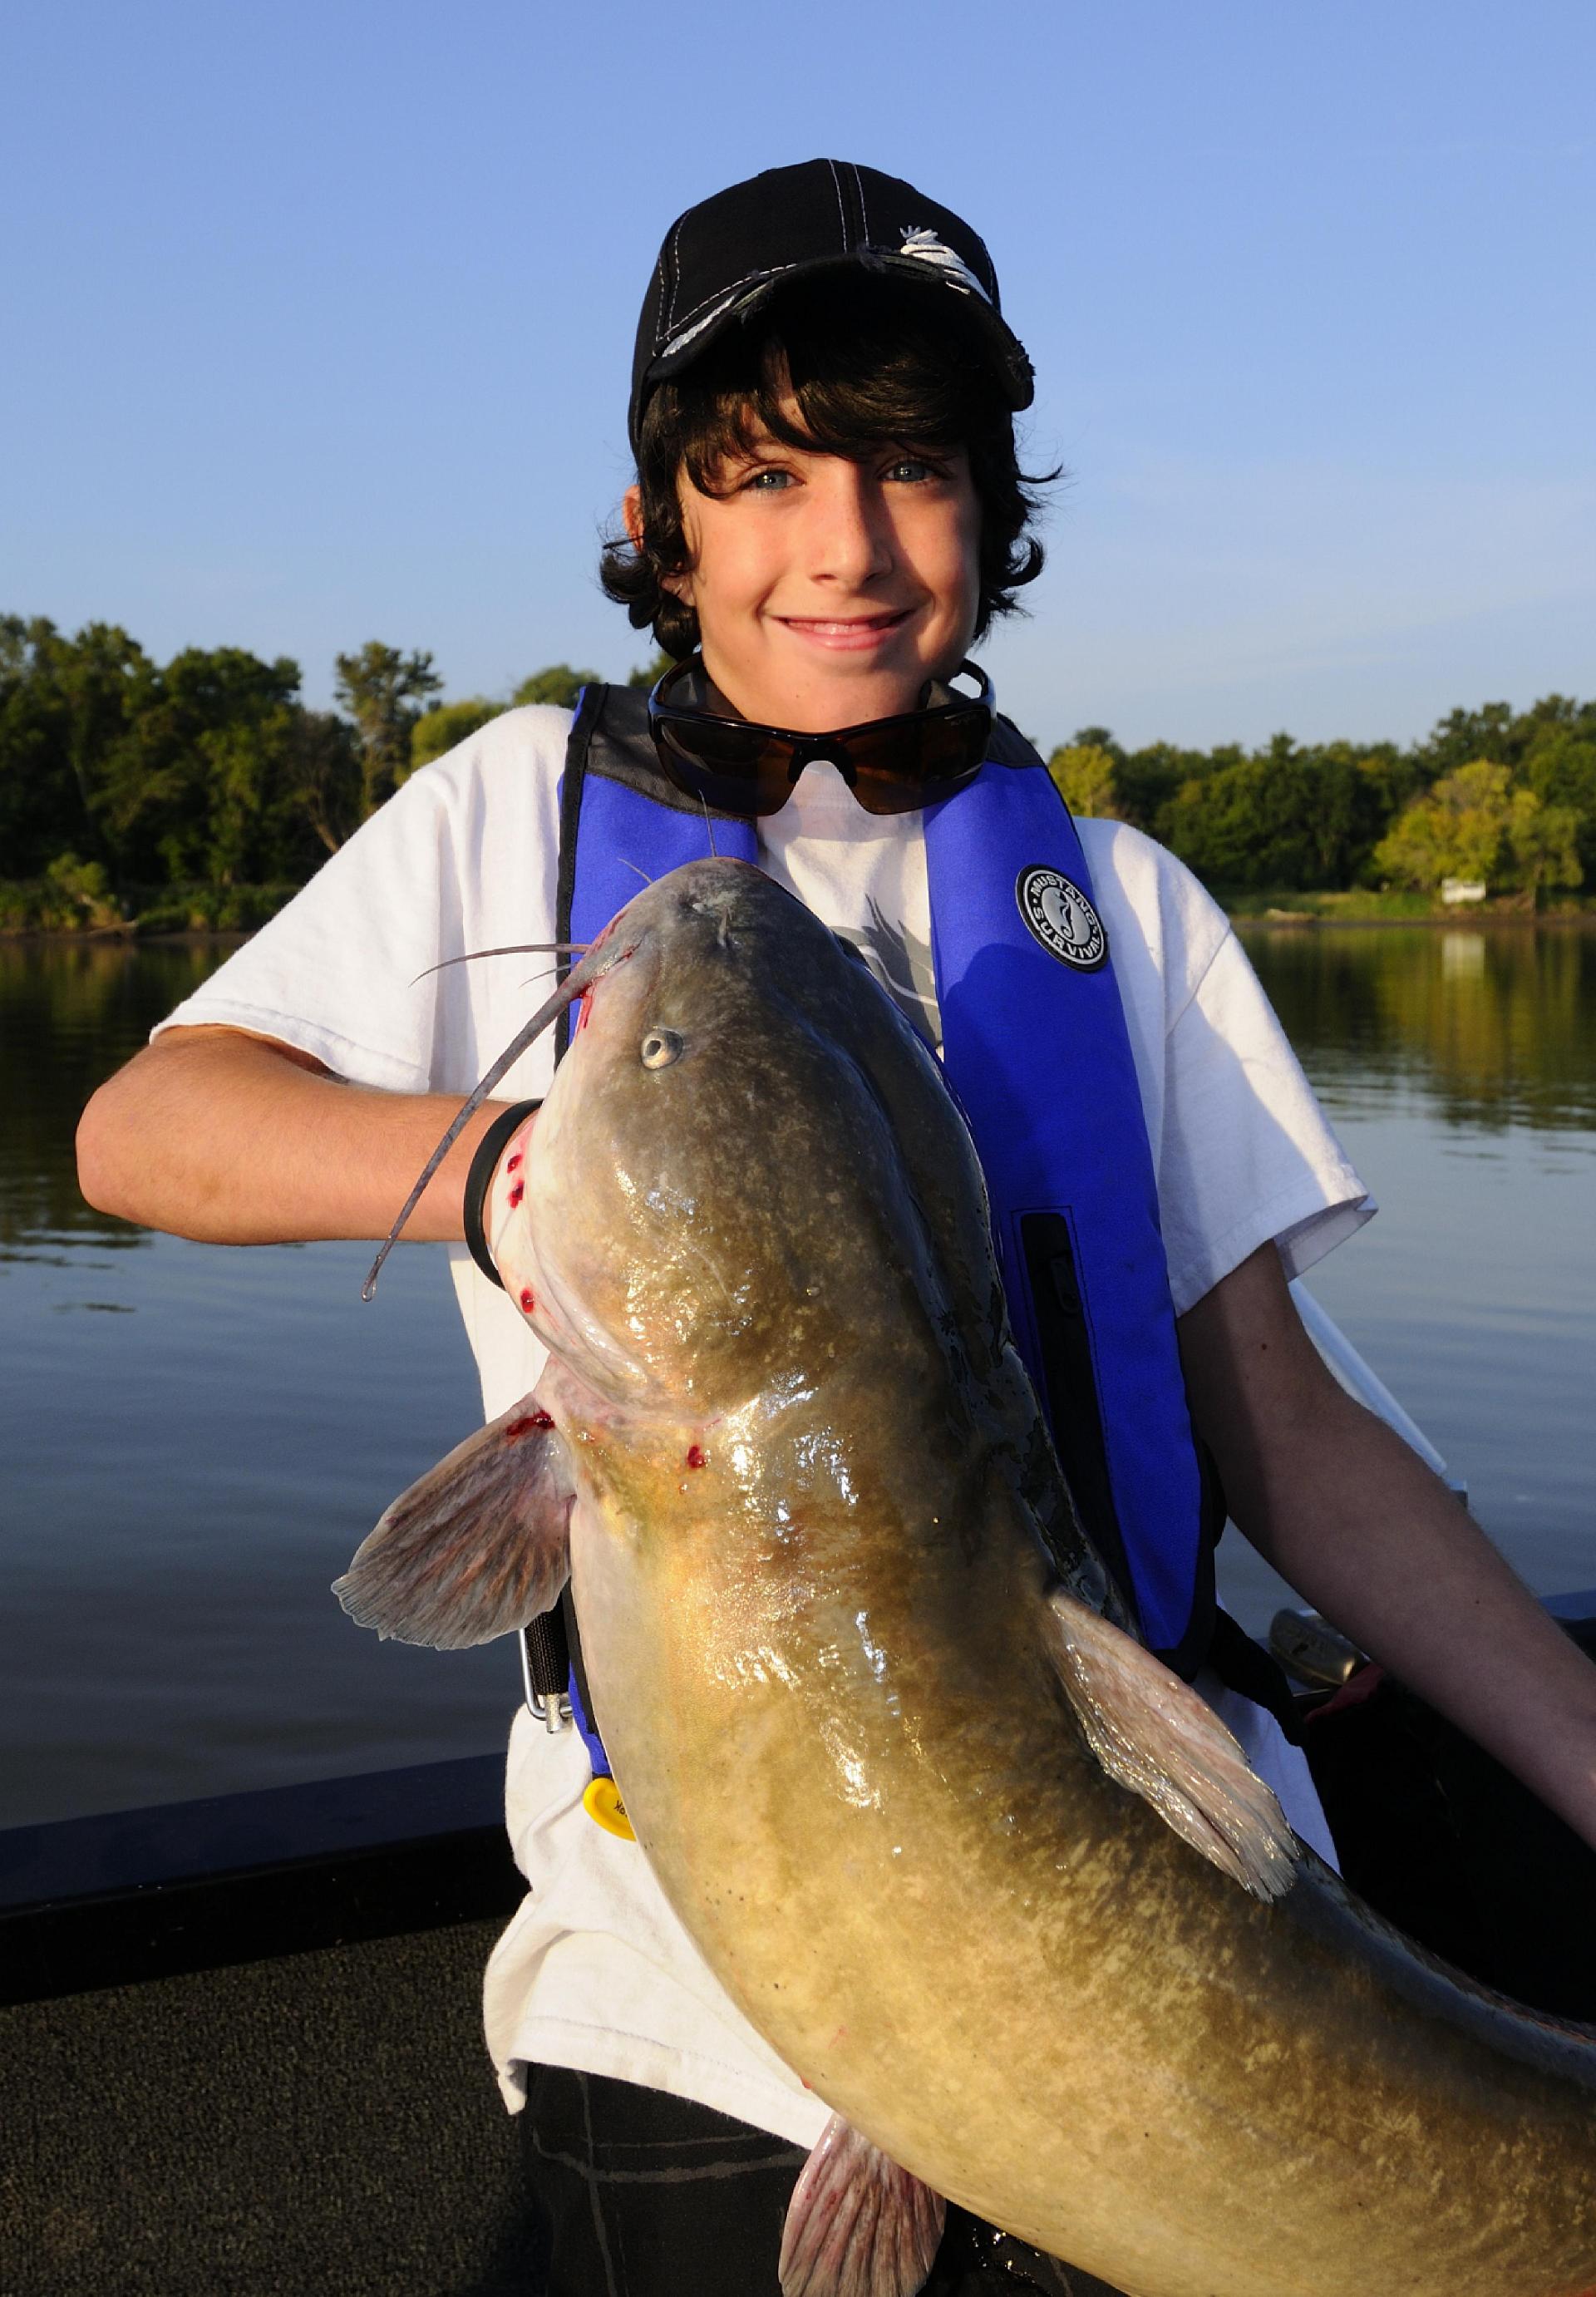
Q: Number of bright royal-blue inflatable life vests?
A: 1